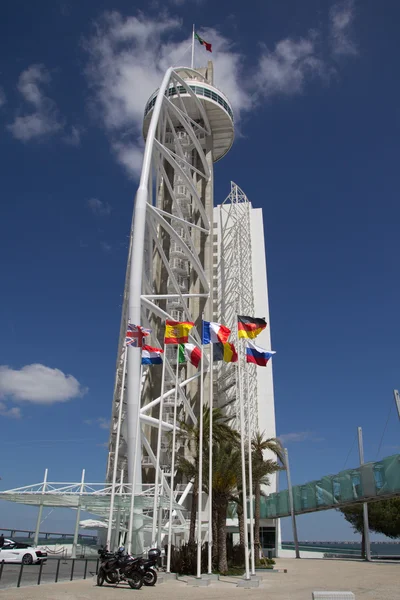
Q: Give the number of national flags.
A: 9